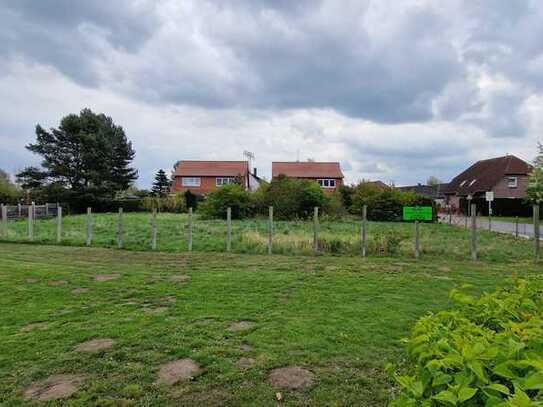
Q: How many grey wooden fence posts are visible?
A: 14